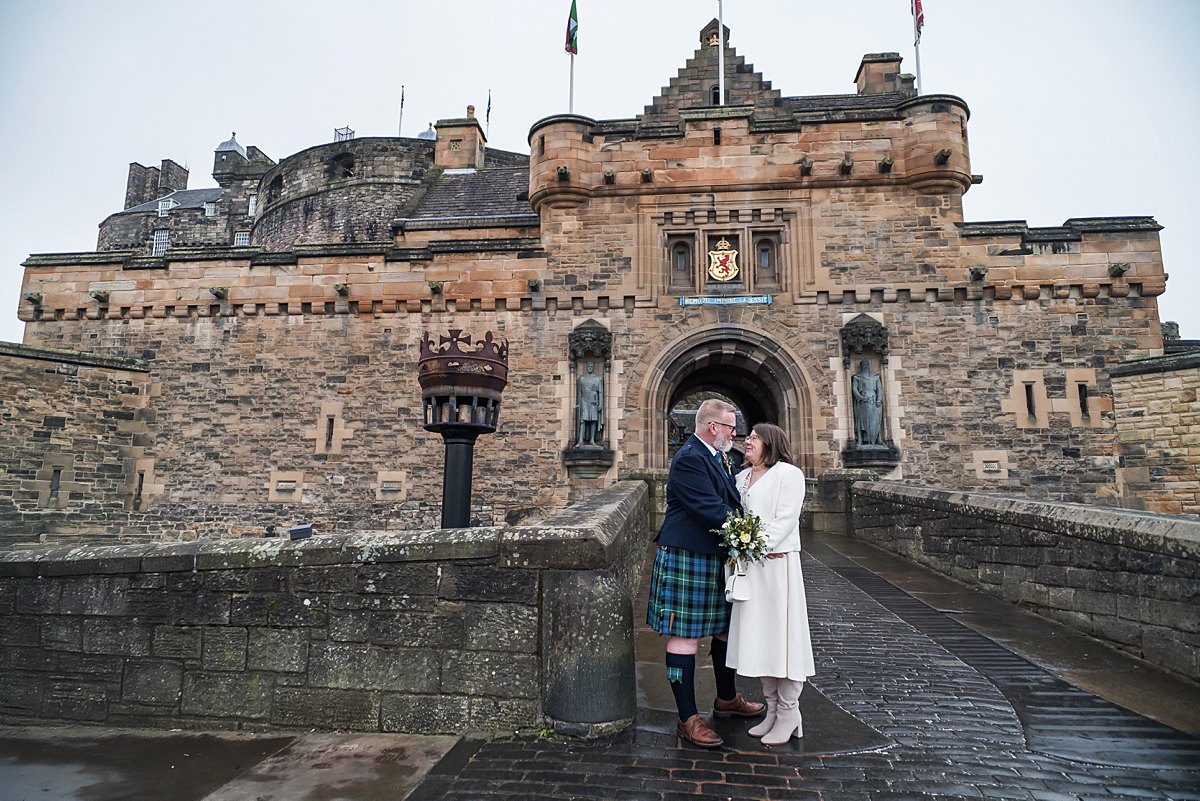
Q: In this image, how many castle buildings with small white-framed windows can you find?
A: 1